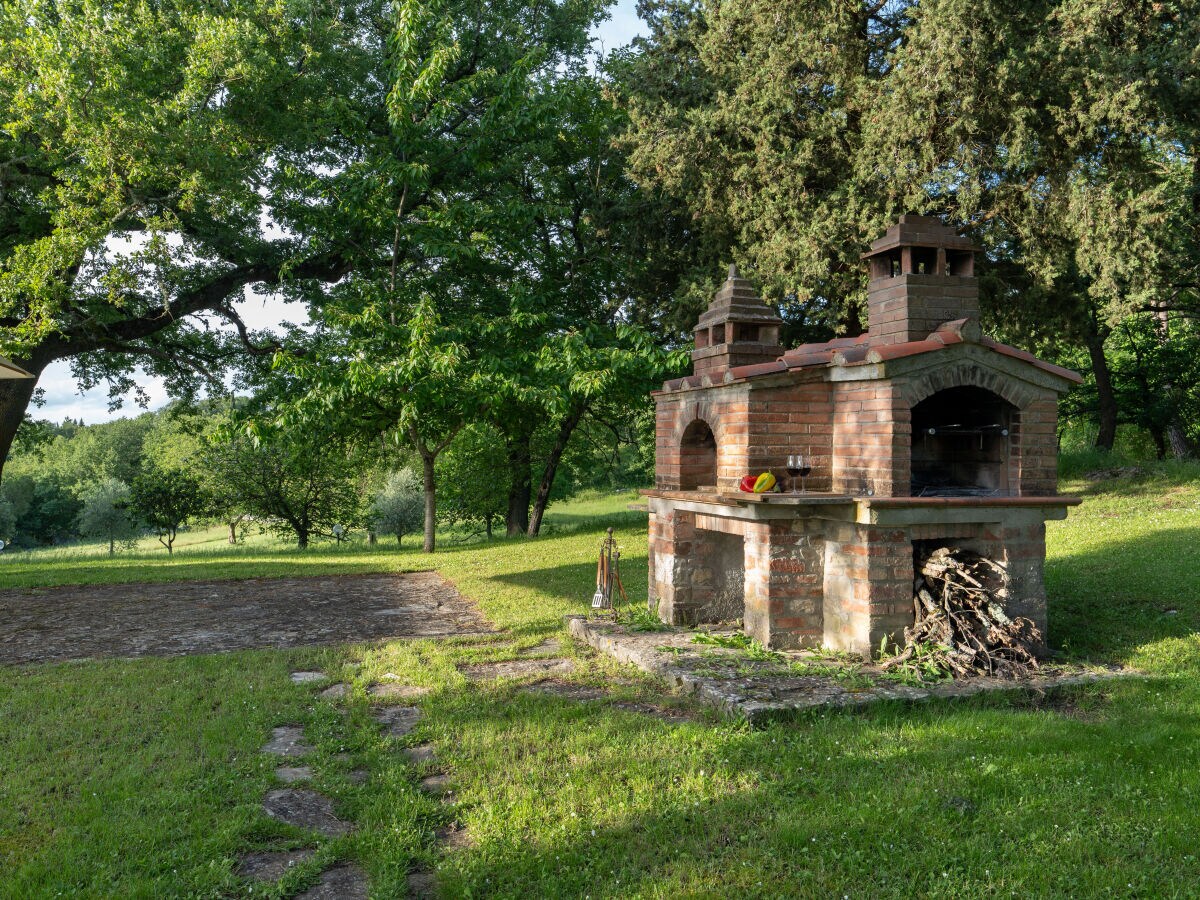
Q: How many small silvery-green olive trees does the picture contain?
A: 2